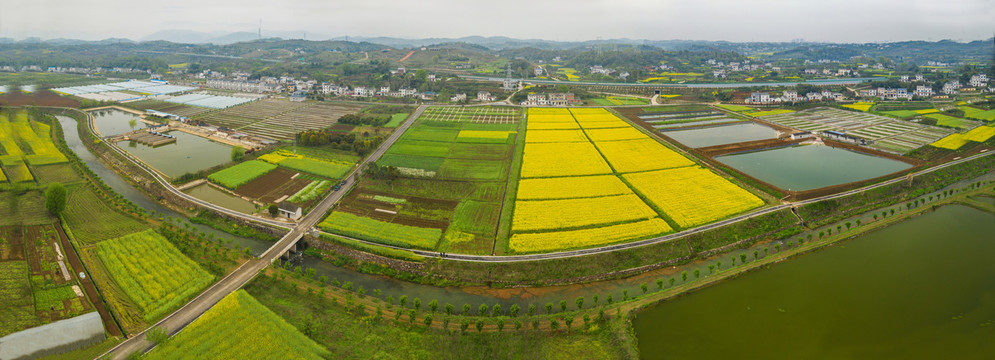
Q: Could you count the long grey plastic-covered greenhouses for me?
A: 1